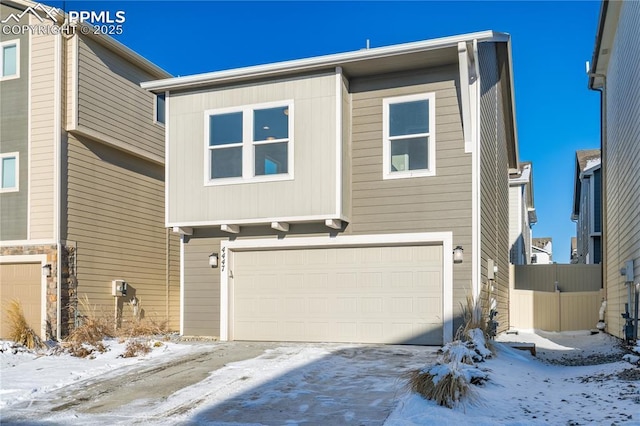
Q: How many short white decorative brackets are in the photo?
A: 4